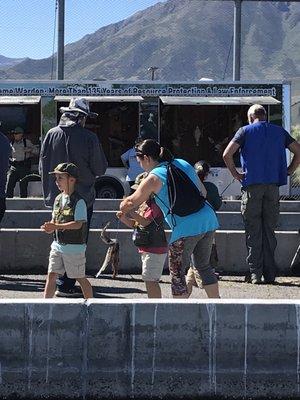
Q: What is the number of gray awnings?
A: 3